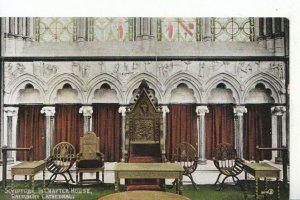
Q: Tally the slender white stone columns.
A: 8